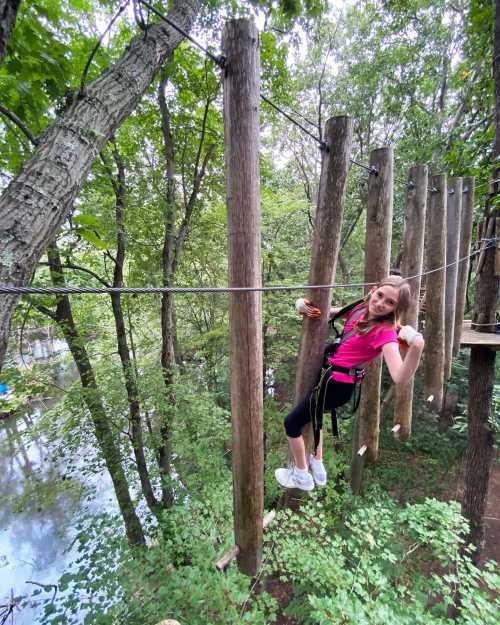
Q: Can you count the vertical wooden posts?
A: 7